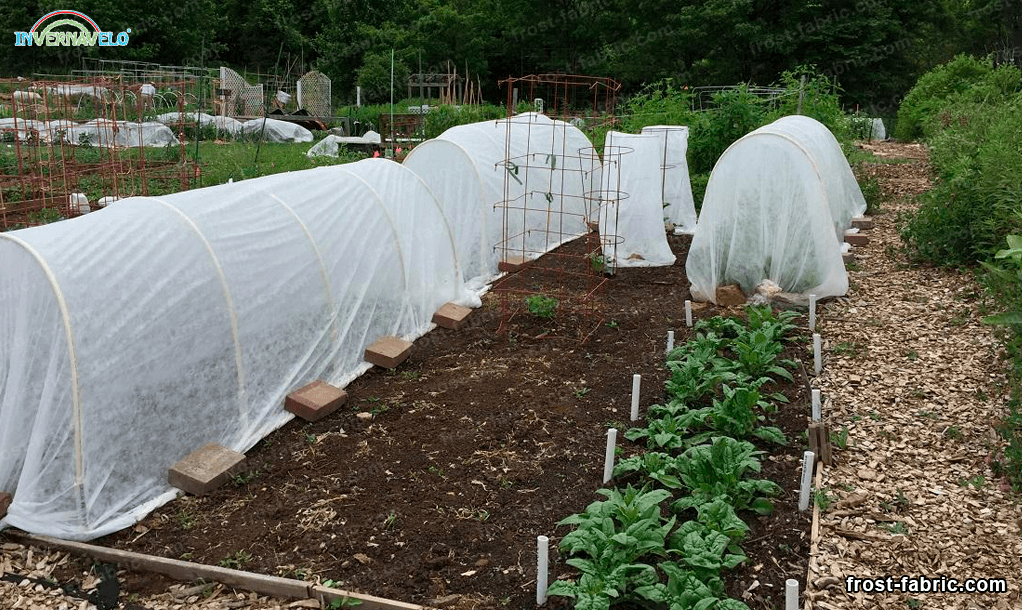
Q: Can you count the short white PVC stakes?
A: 10